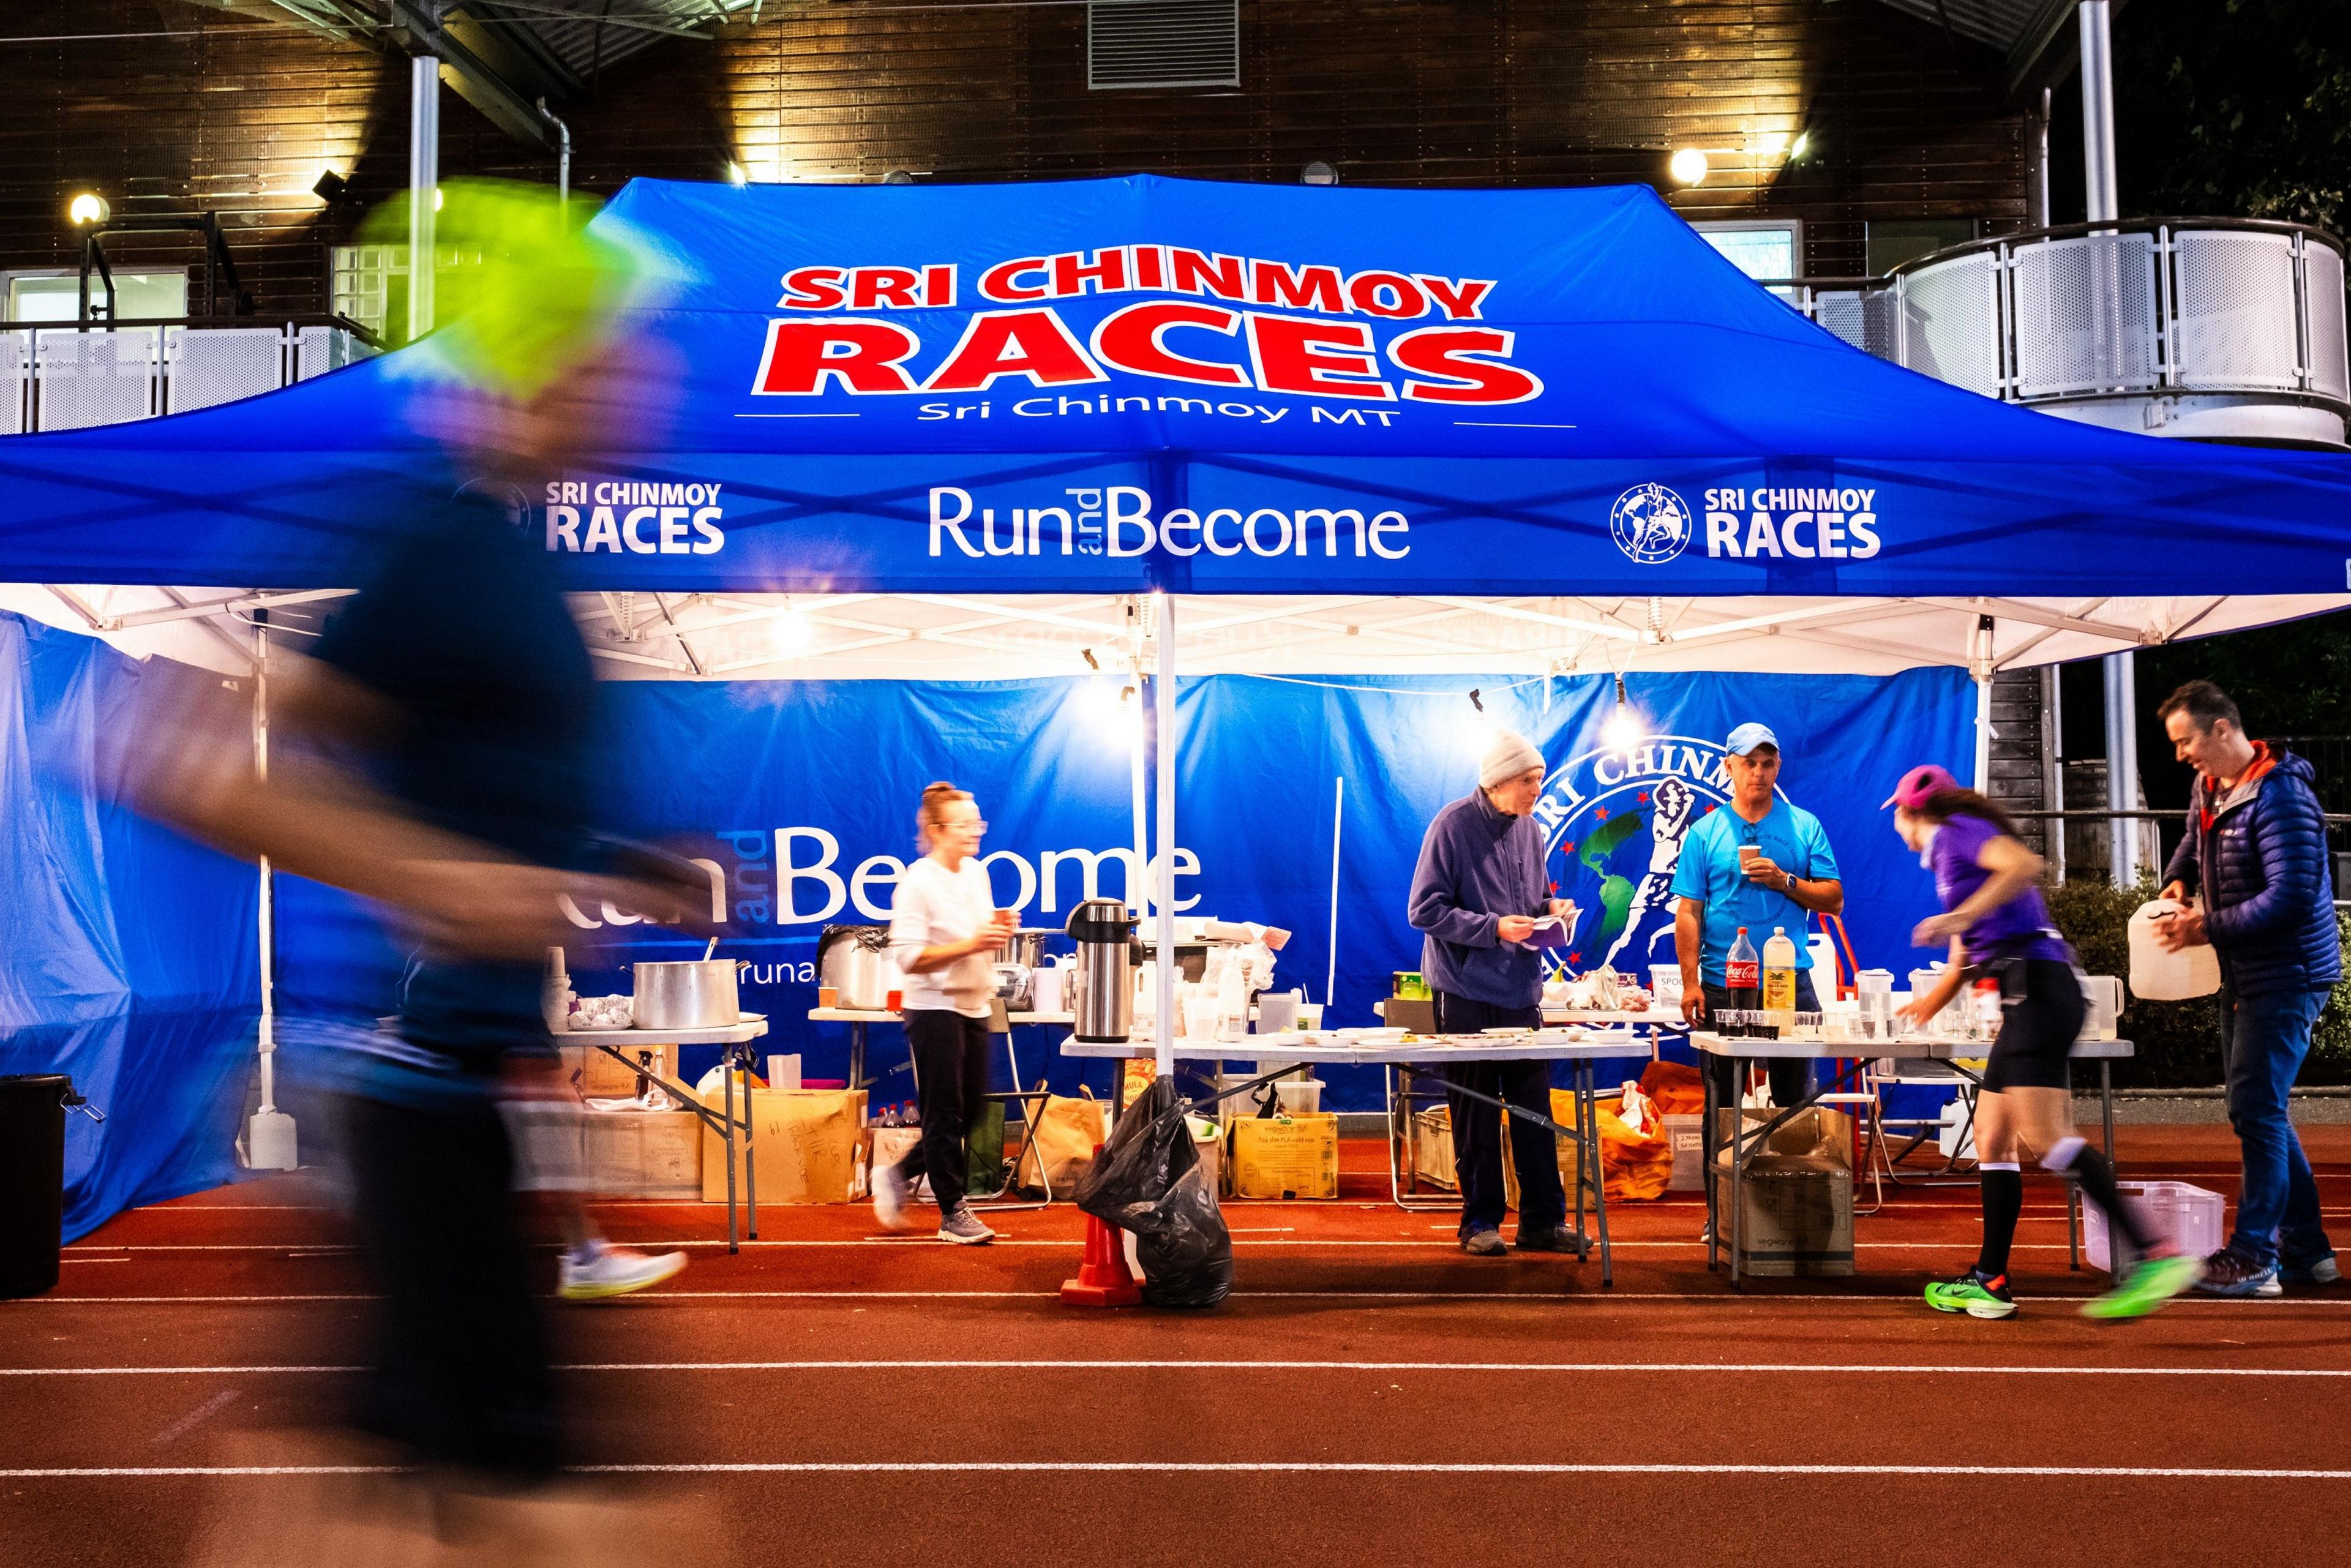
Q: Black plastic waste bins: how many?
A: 1